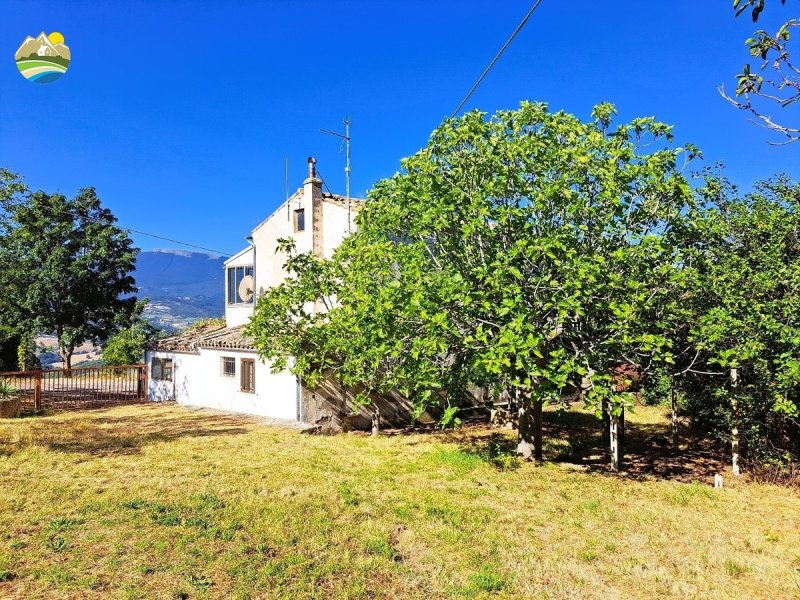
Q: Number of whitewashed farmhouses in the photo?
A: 1